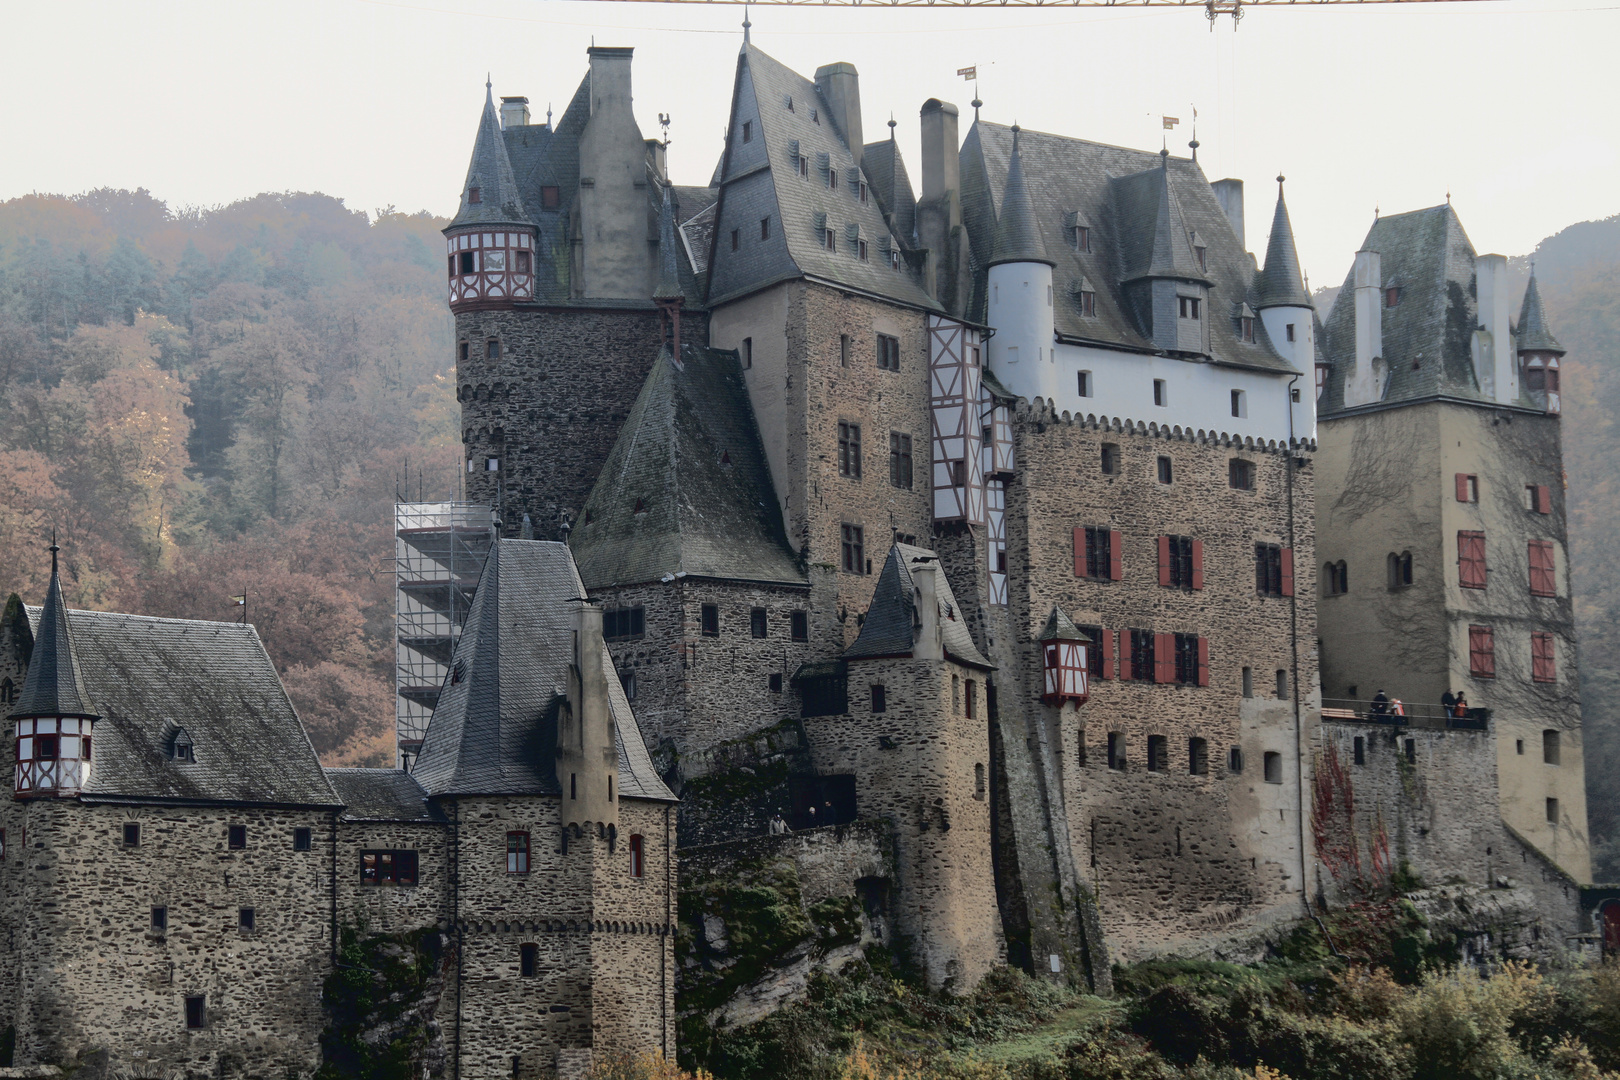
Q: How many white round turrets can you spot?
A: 2